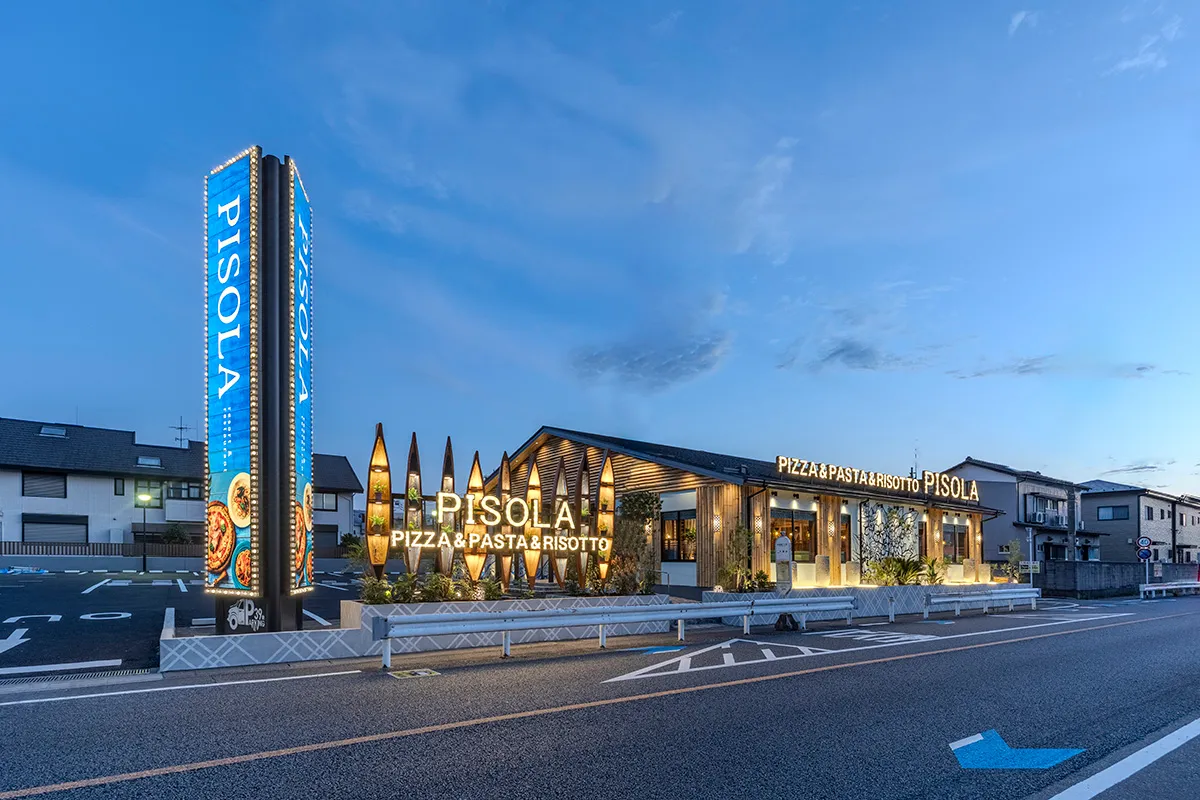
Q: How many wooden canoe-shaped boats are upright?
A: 9